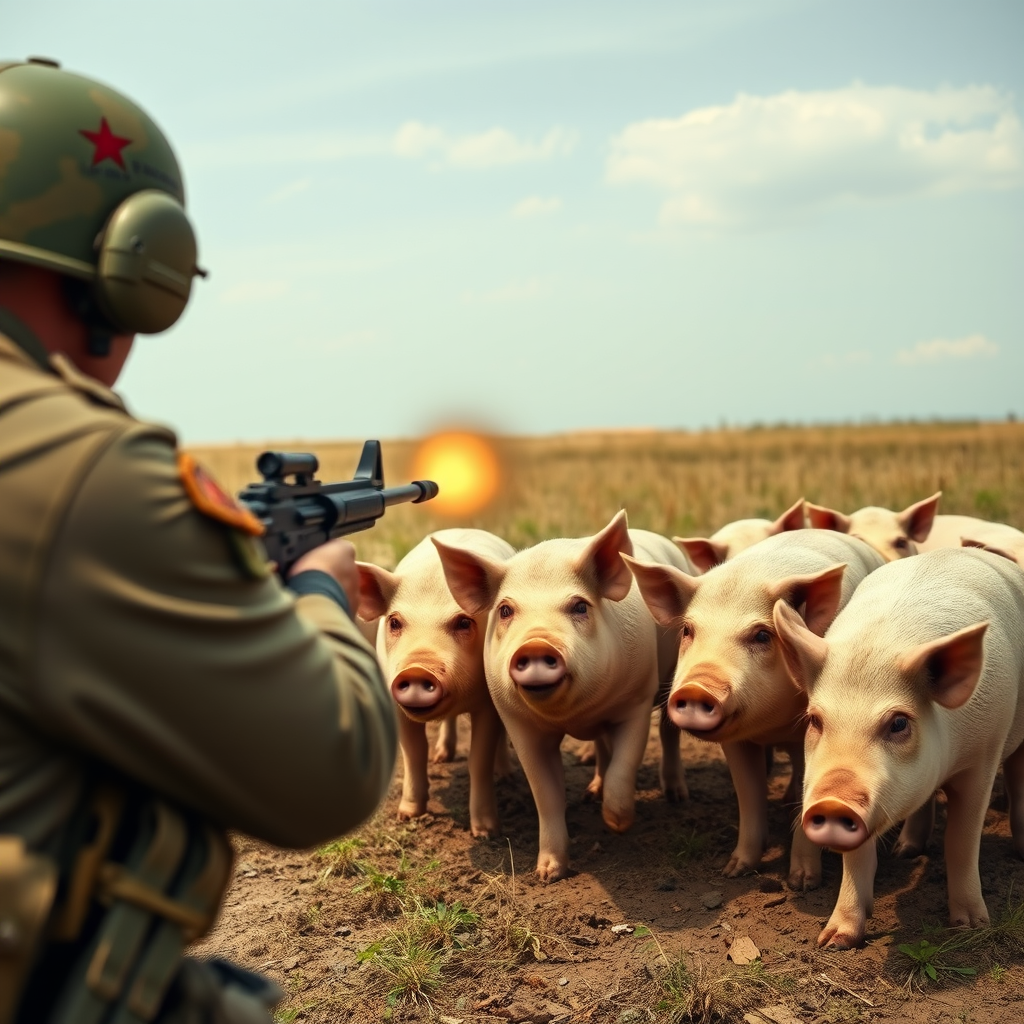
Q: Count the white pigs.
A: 7